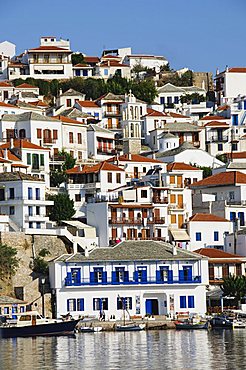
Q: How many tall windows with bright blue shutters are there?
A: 6